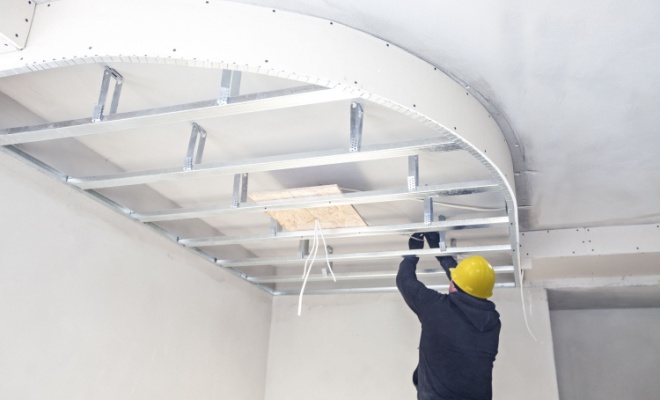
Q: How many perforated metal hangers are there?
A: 12